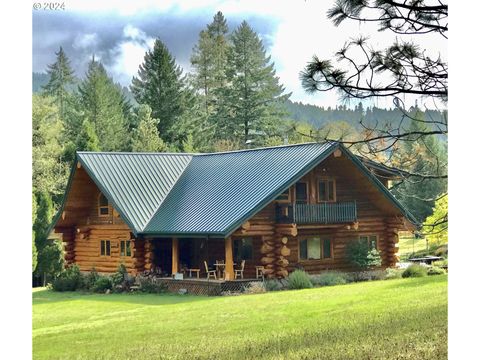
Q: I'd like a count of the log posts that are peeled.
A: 2